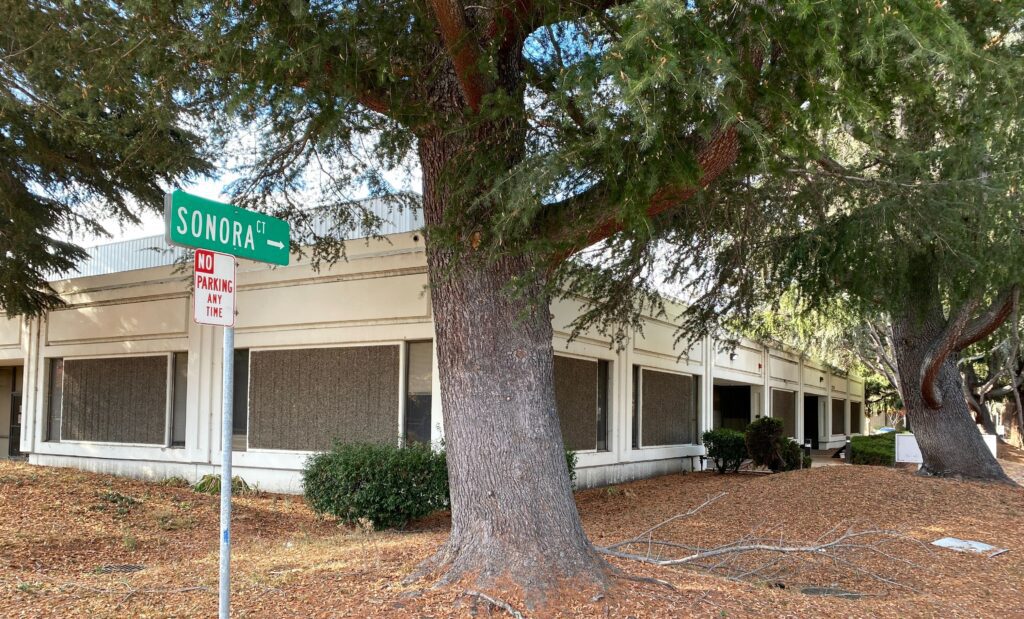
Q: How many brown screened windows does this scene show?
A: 7